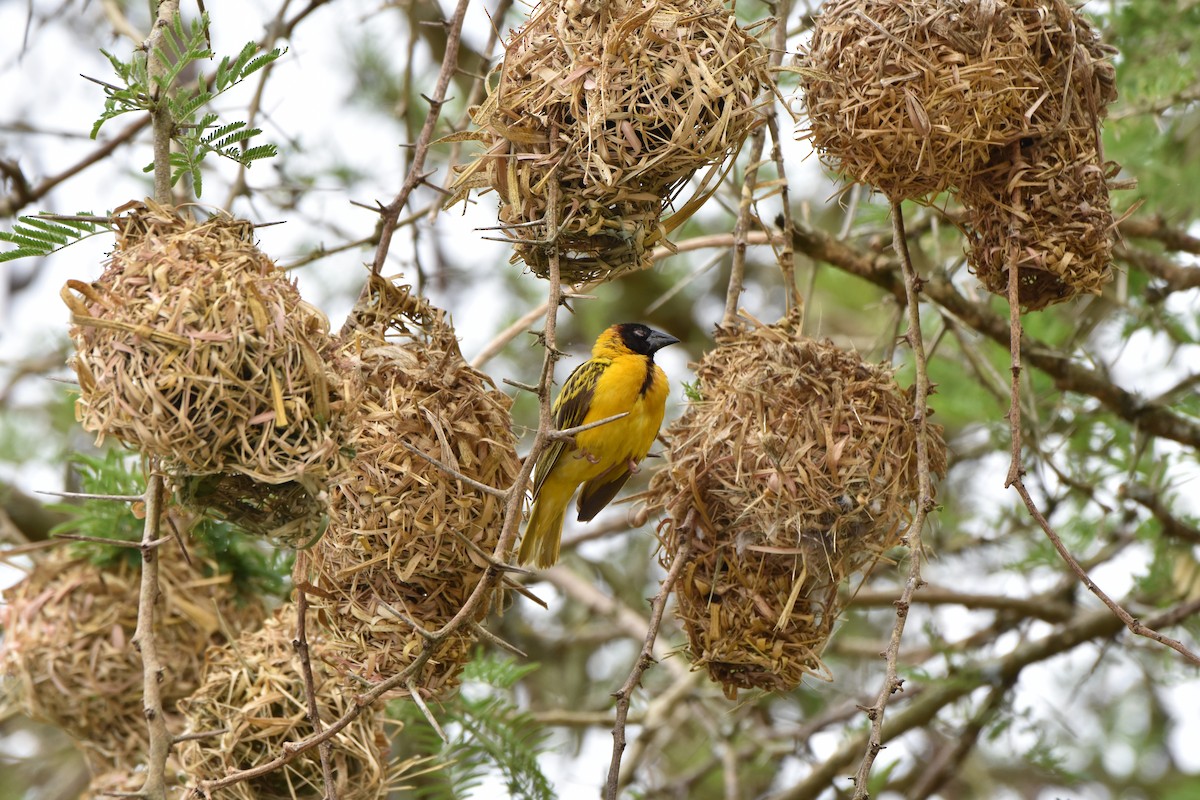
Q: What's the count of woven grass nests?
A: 7